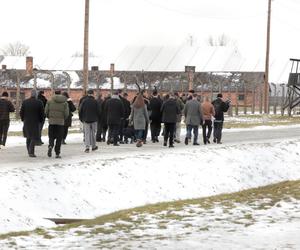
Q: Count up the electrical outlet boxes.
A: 0